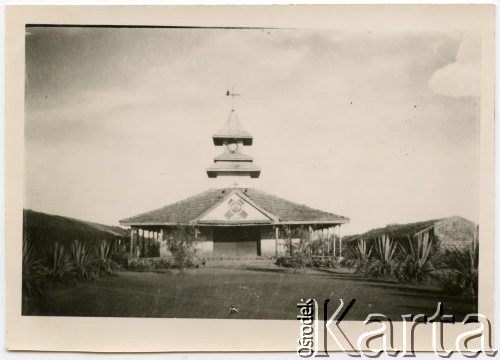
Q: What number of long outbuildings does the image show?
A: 2